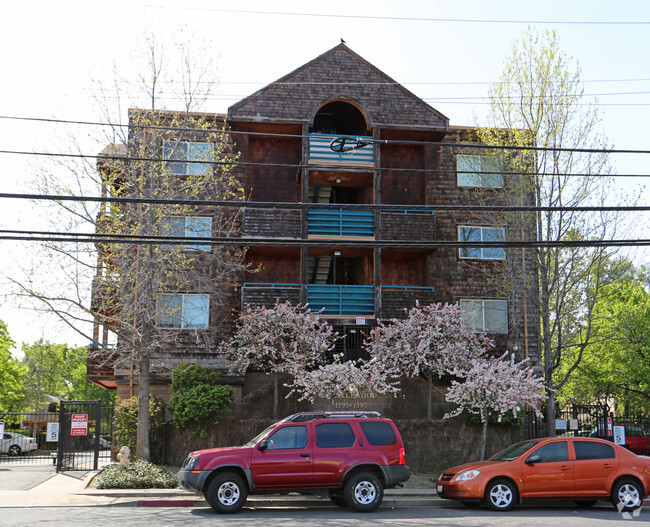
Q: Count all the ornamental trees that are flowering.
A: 4